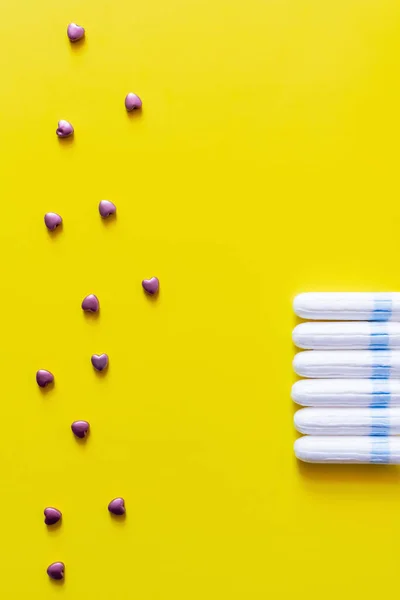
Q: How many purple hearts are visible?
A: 13